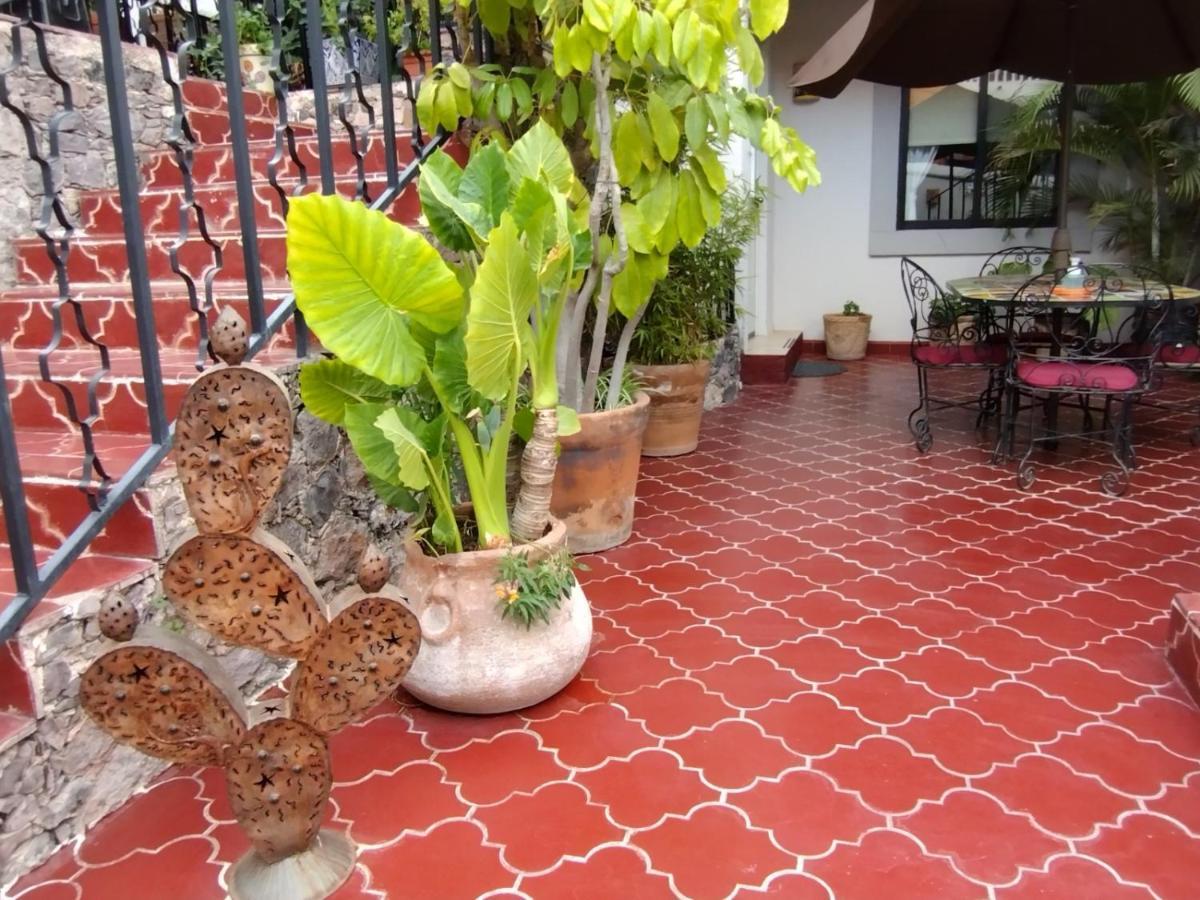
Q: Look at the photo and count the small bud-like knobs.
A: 3